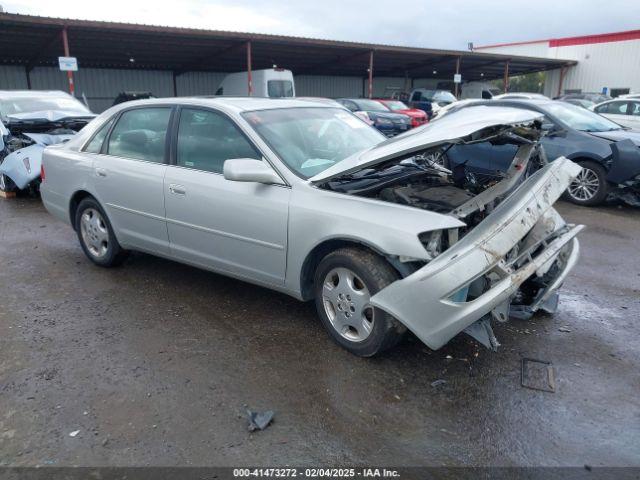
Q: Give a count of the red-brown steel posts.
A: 6